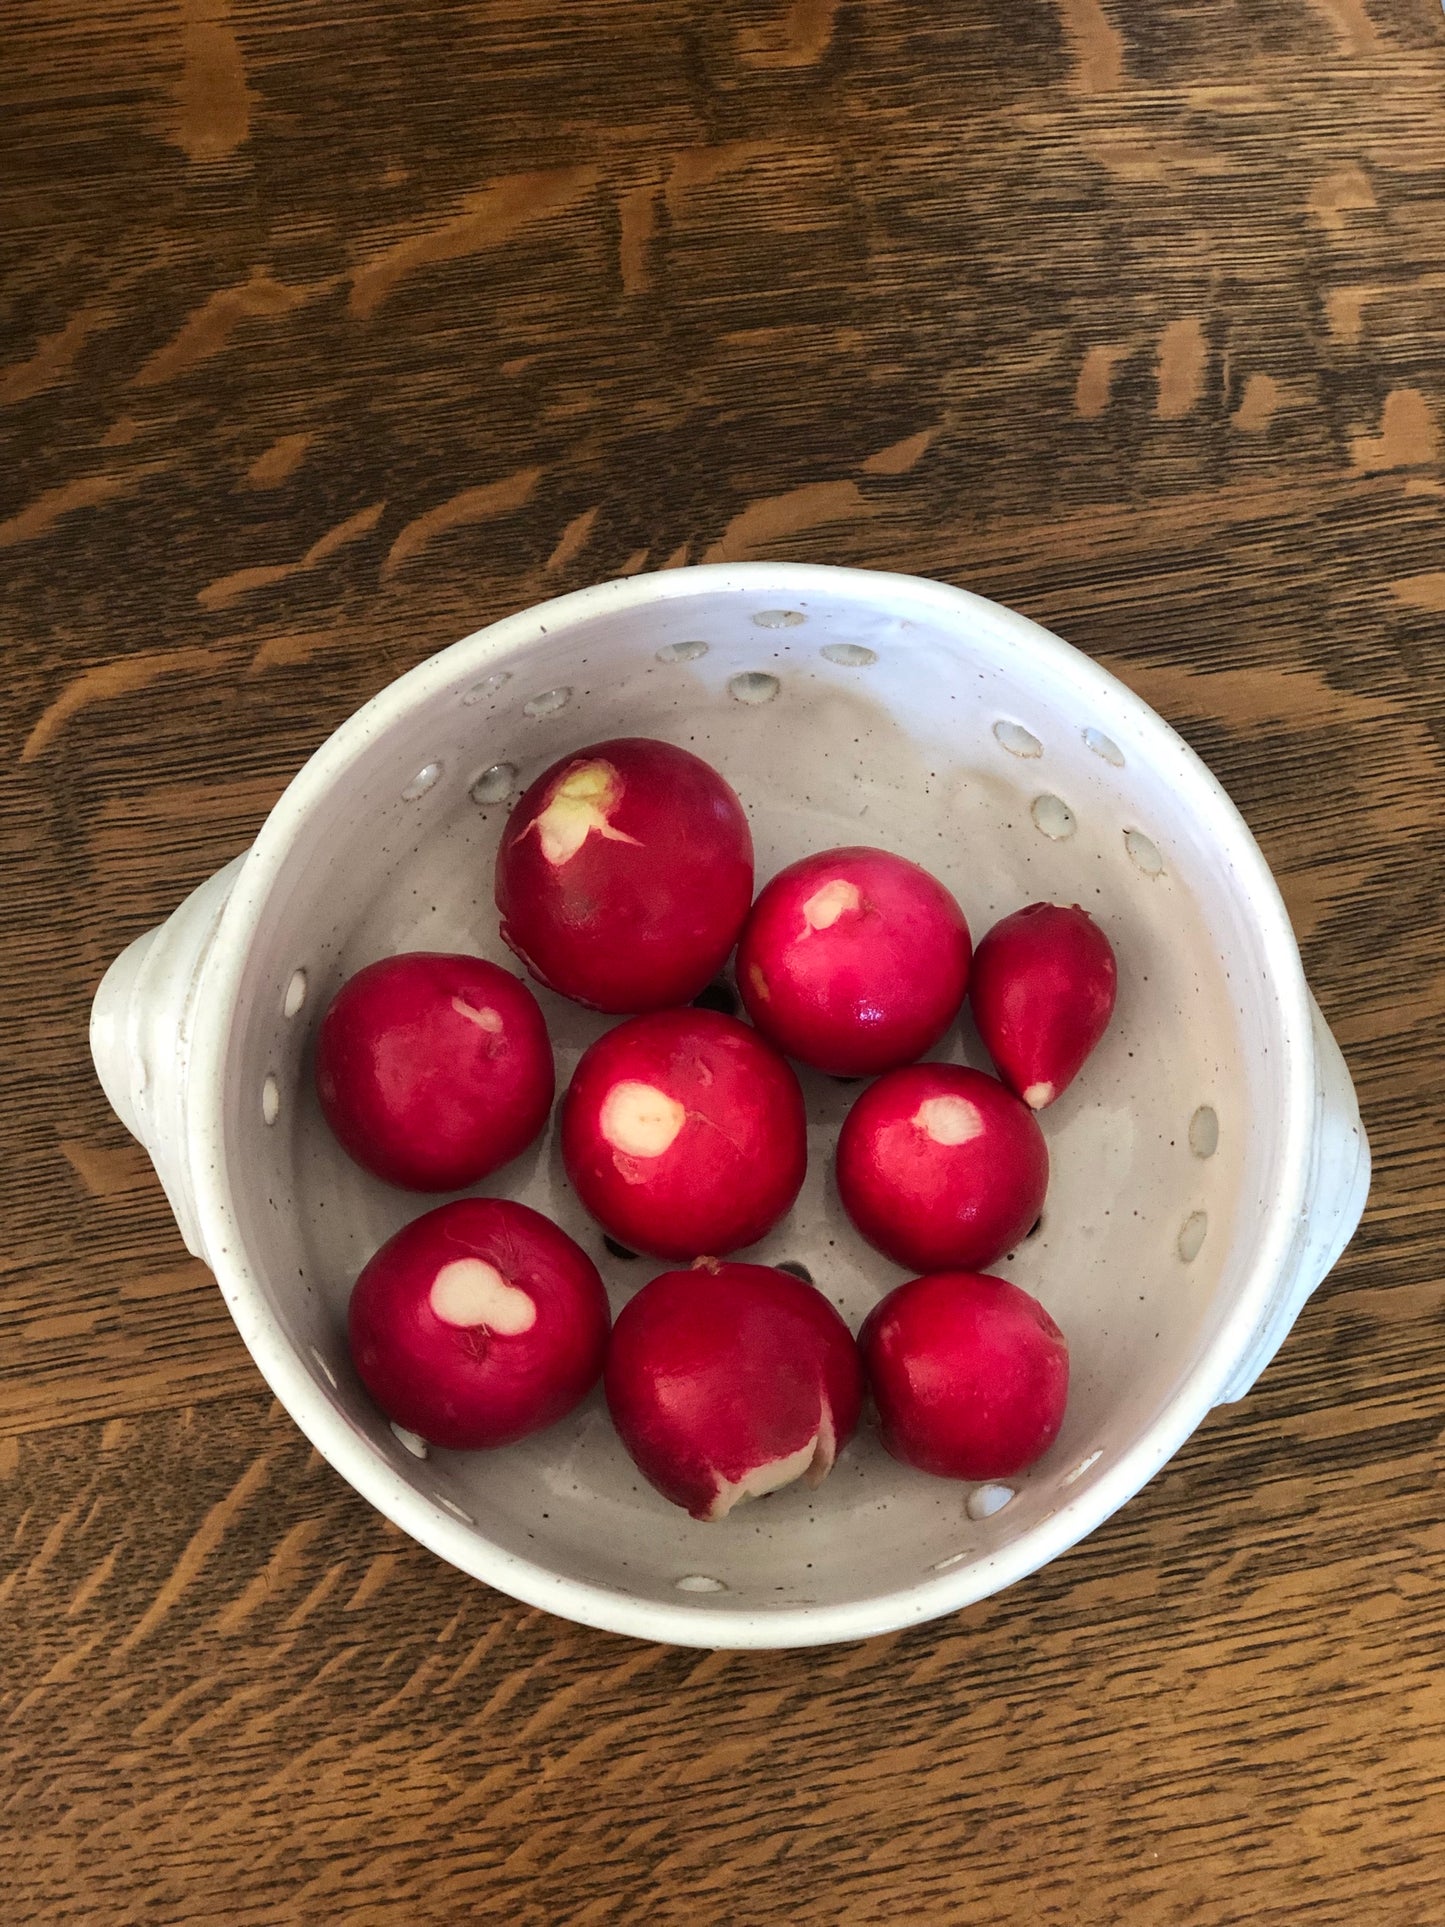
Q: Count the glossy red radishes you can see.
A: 9